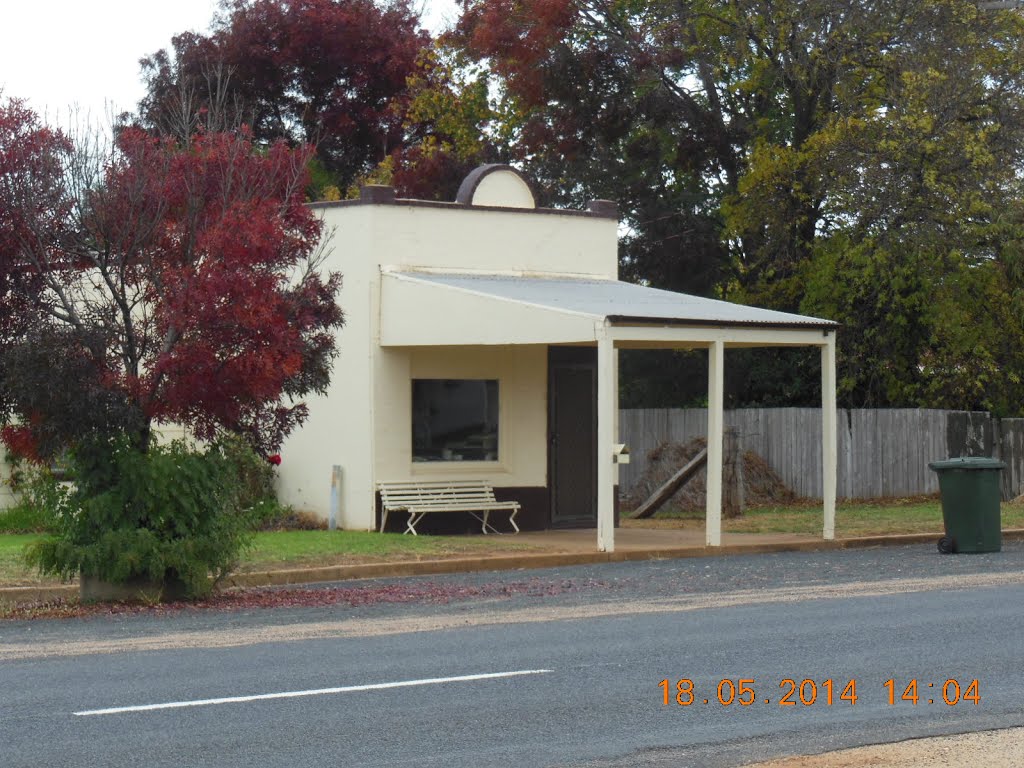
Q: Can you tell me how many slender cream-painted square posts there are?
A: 3